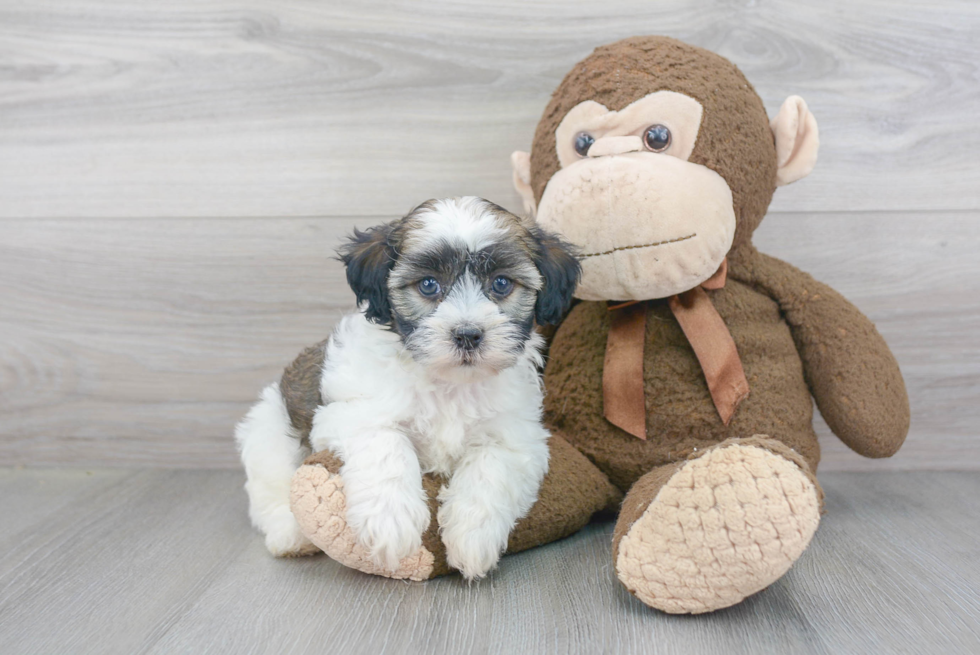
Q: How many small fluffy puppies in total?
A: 1